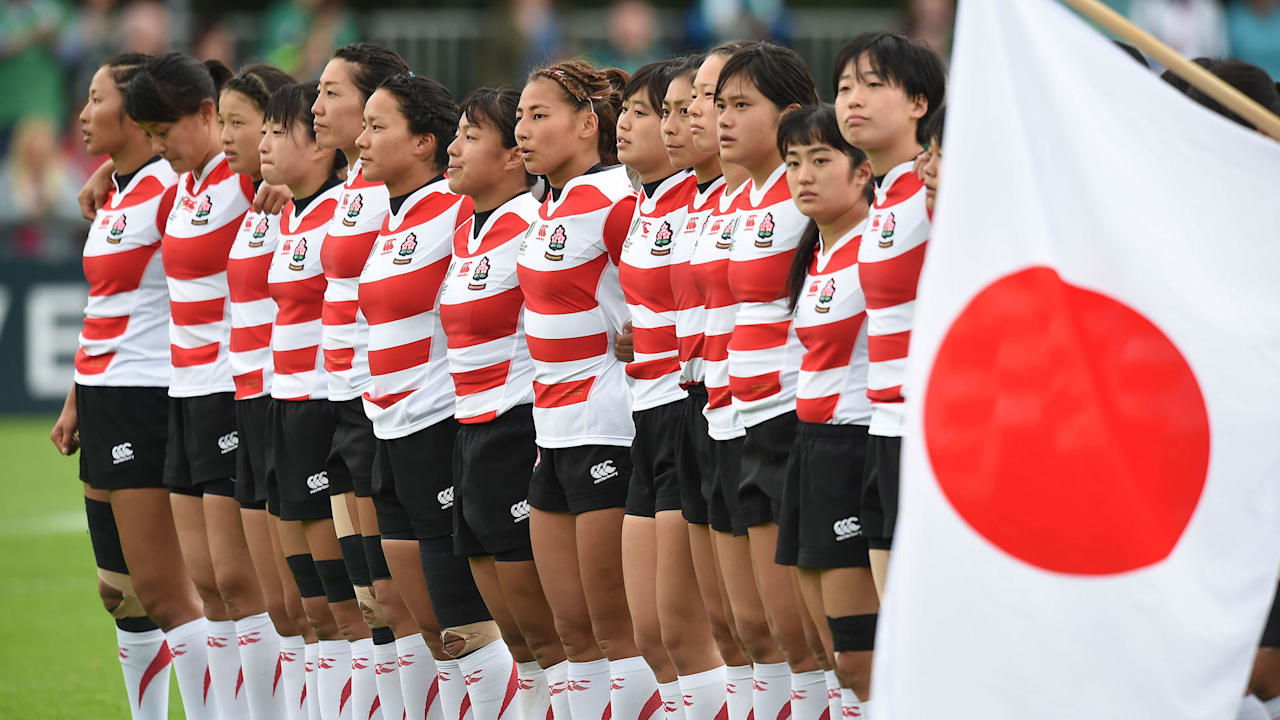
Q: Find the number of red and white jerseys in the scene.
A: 14